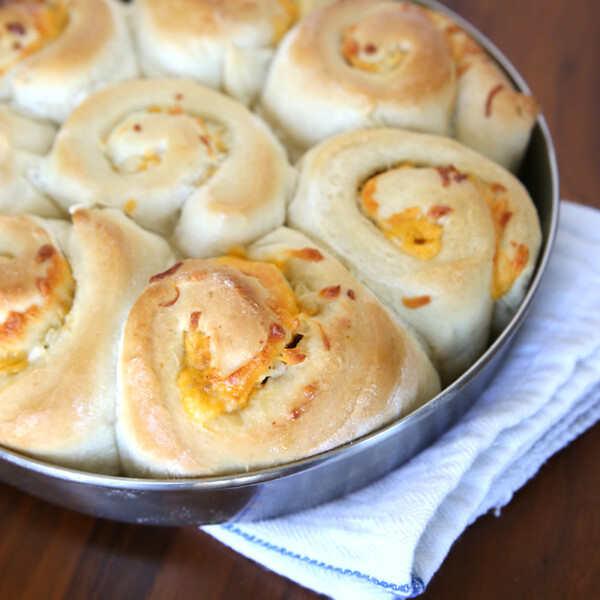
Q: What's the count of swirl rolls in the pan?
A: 8